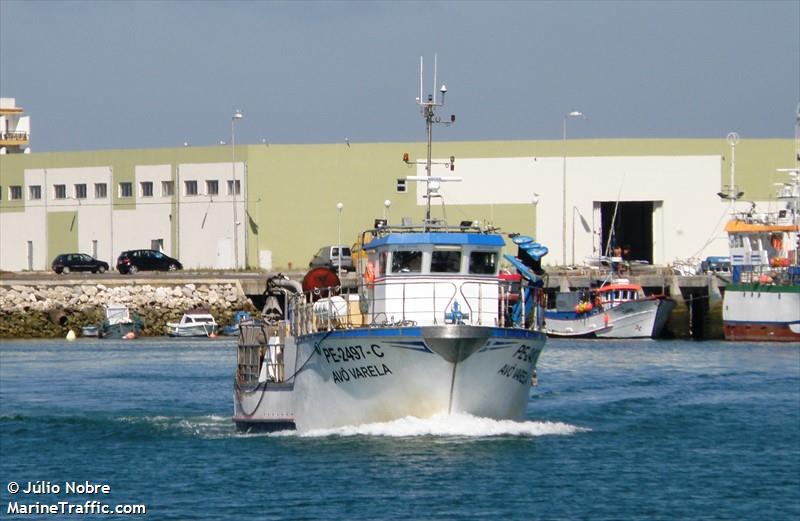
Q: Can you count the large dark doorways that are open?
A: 1